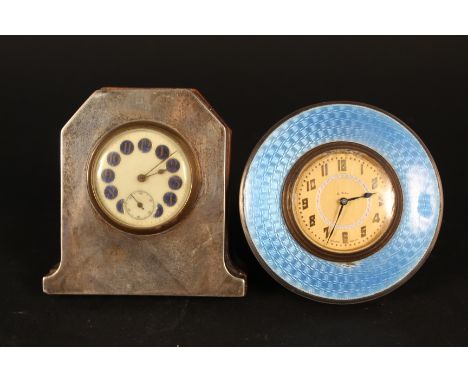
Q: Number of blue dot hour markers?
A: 11